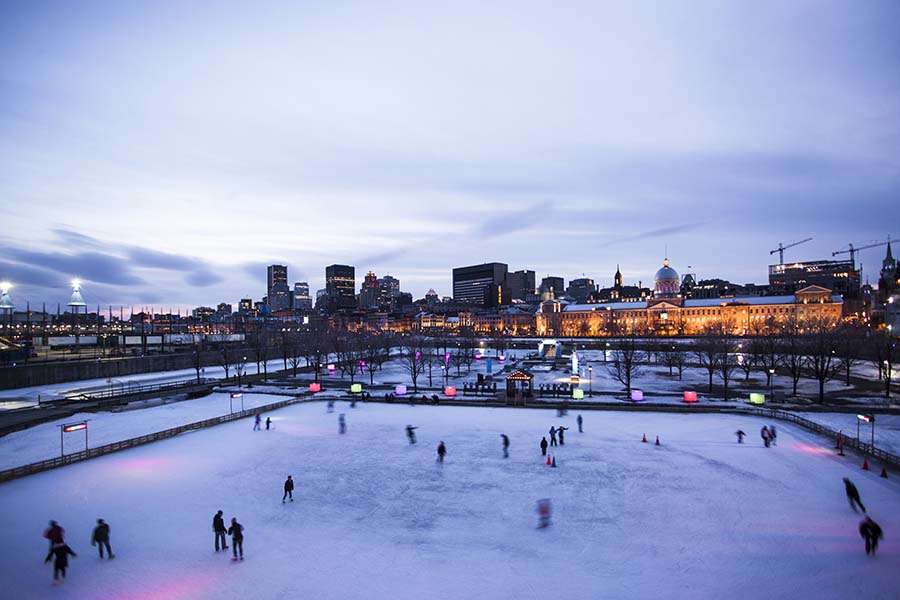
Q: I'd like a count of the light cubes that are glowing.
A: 8